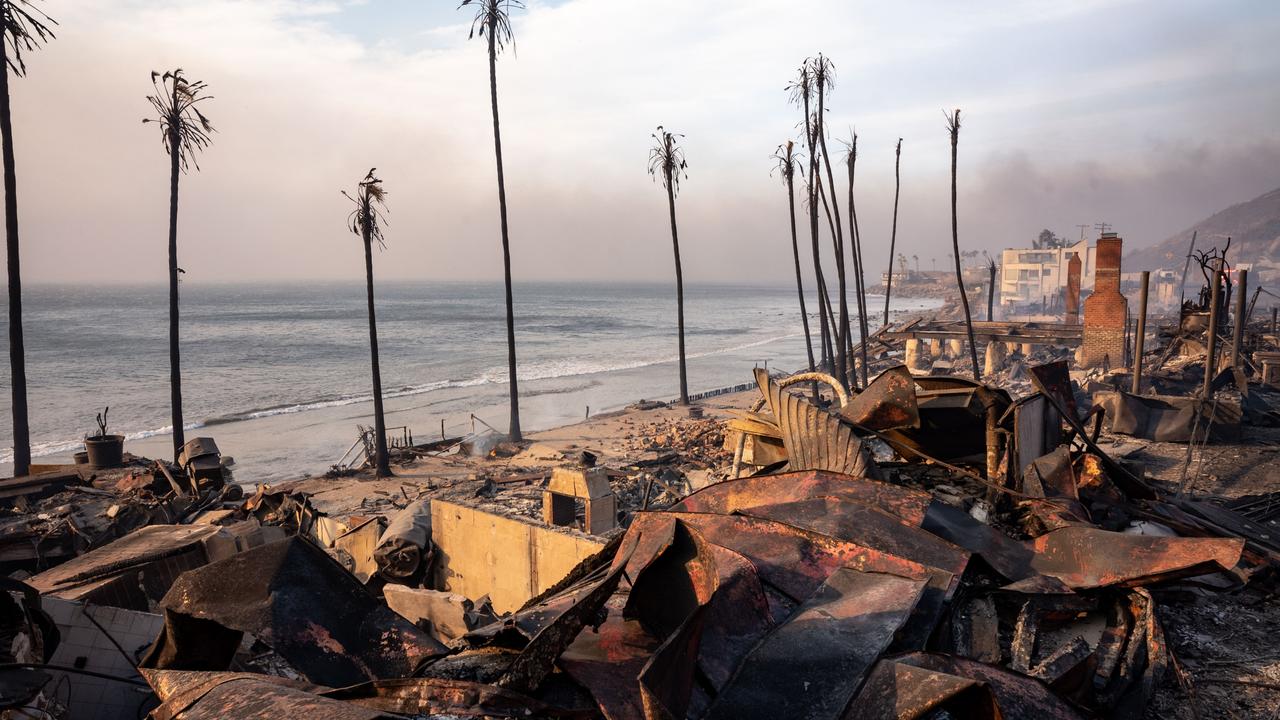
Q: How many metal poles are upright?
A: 3